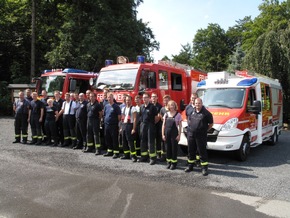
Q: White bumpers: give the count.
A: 1